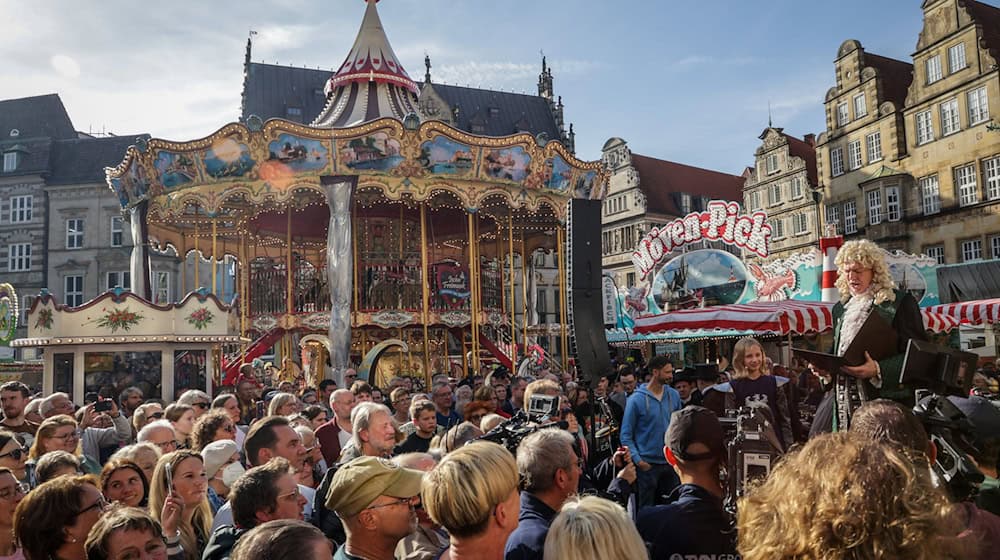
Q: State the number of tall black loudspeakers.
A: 1